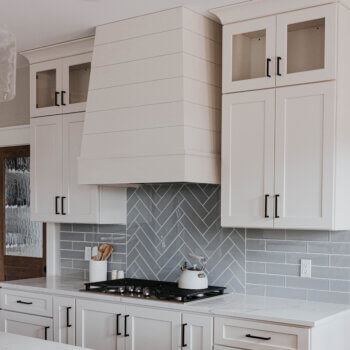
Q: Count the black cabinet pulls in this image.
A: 15